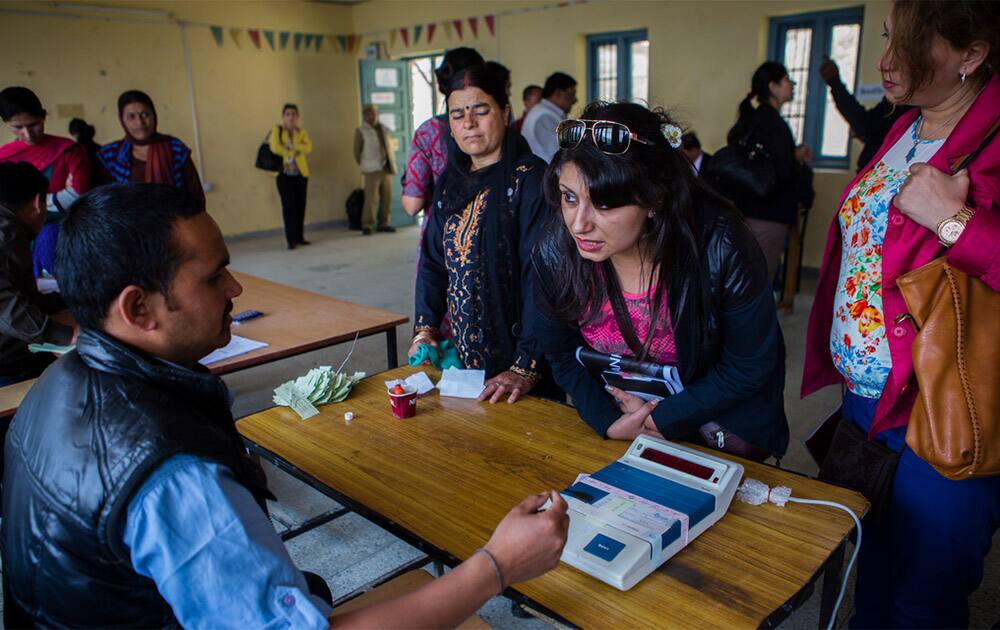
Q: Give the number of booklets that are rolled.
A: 1